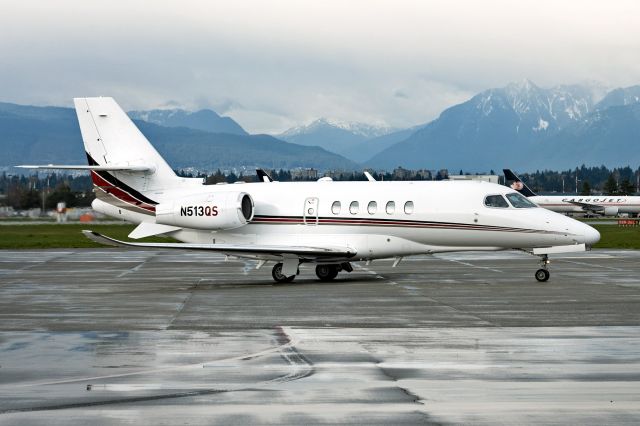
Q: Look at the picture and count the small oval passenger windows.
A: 5